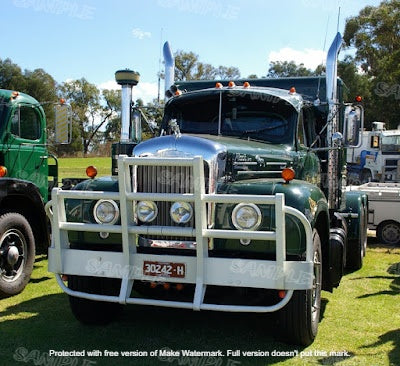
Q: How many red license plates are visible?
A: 1